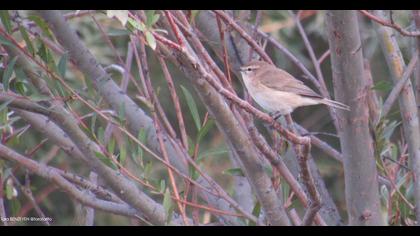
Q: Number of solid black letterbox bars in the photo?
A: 2